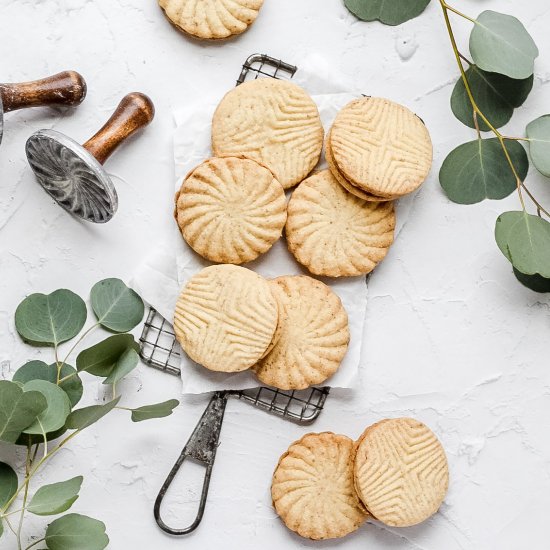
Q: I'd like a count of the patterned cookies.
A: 9